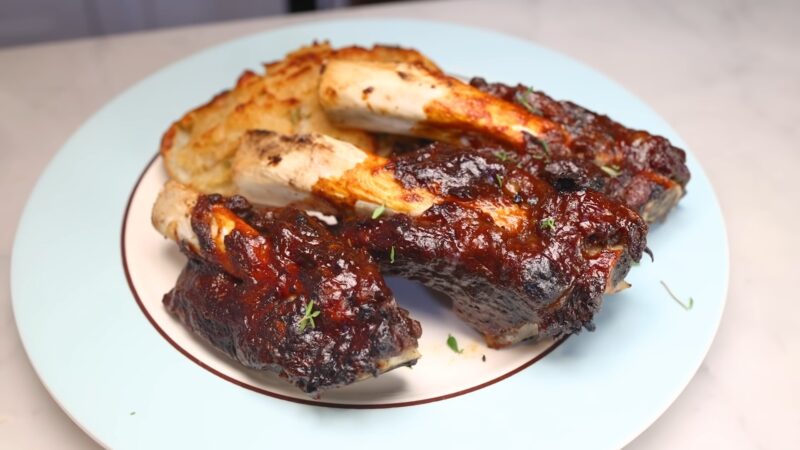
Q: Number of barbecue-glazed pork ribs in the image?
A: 3